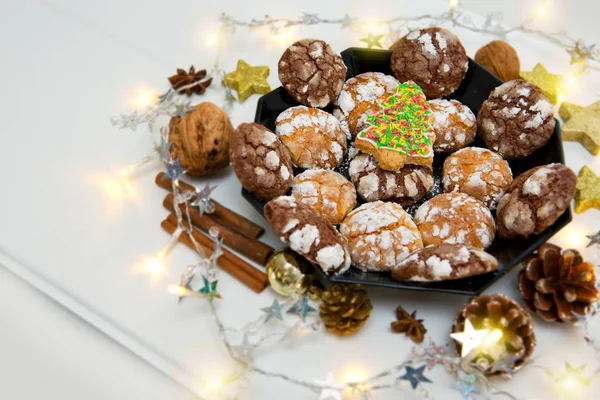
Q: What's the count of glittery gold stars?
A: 4